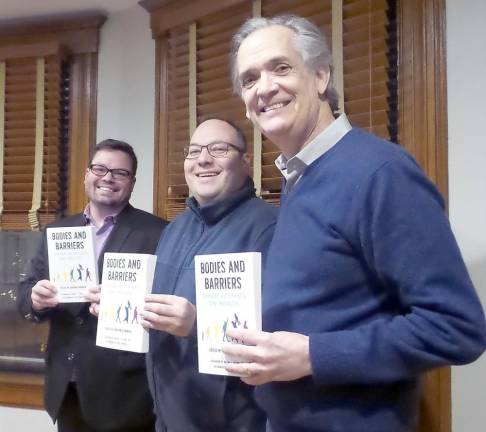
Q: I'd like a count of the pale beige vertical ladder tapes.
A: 5